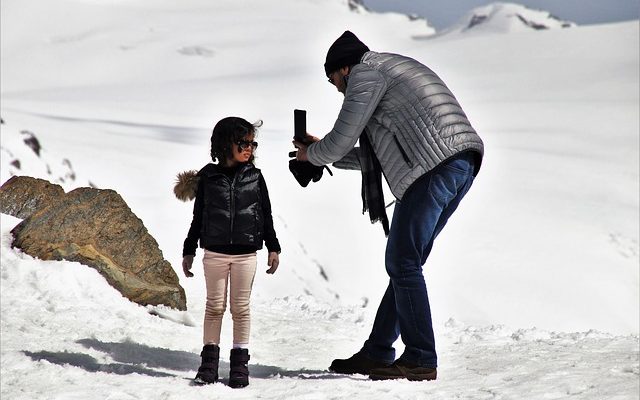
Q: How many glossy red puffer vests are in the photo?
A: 0